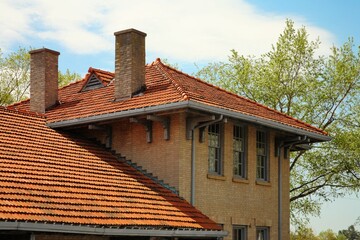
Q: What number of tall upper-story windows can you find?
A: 3